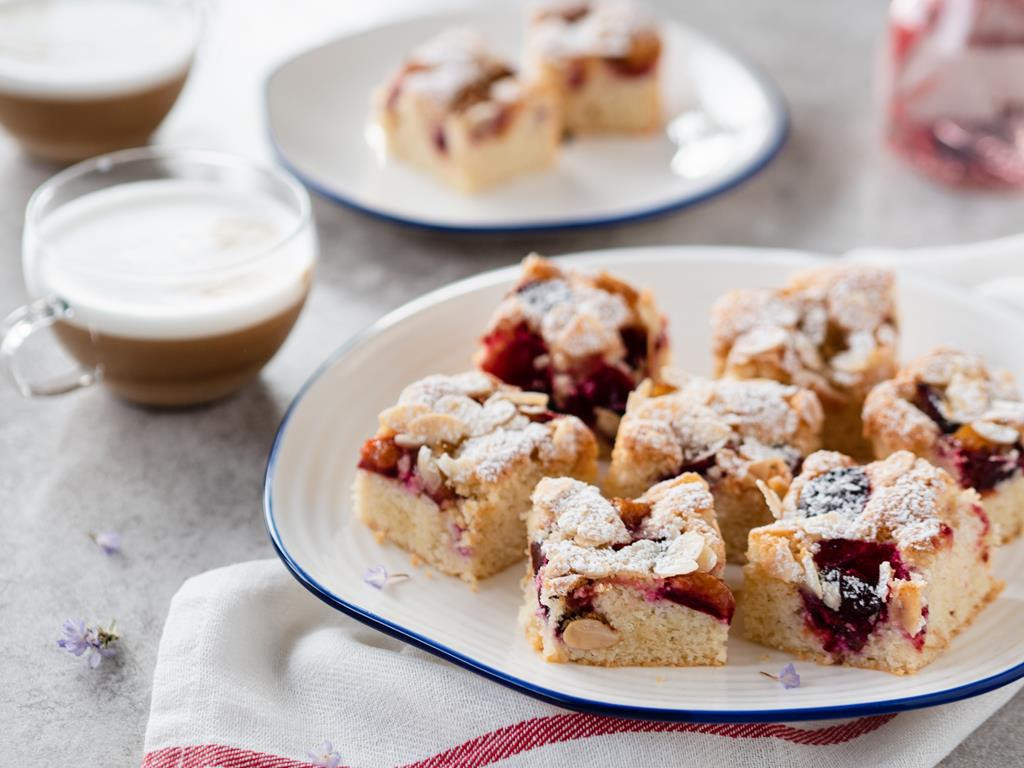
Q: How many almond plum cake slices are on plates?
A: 9